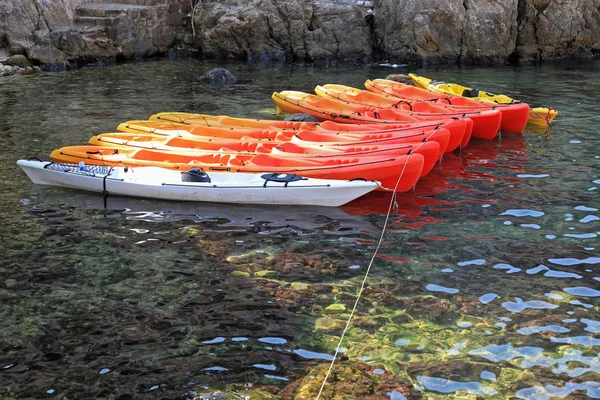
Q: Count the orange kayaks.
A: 7